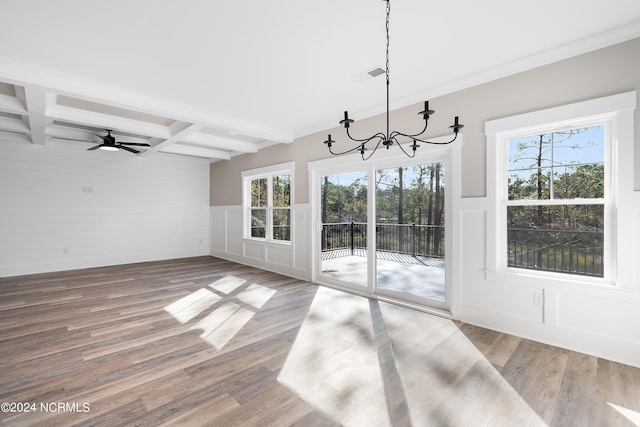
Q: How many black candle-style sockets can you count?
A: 6